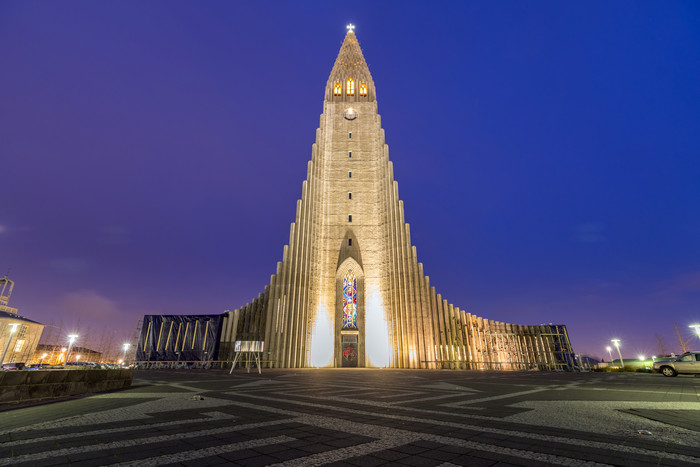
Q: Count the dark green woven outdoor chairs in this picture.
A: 0